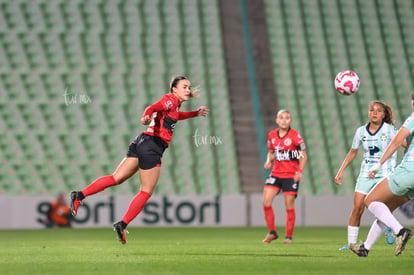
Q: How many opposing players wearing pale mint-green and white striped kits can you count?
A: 2